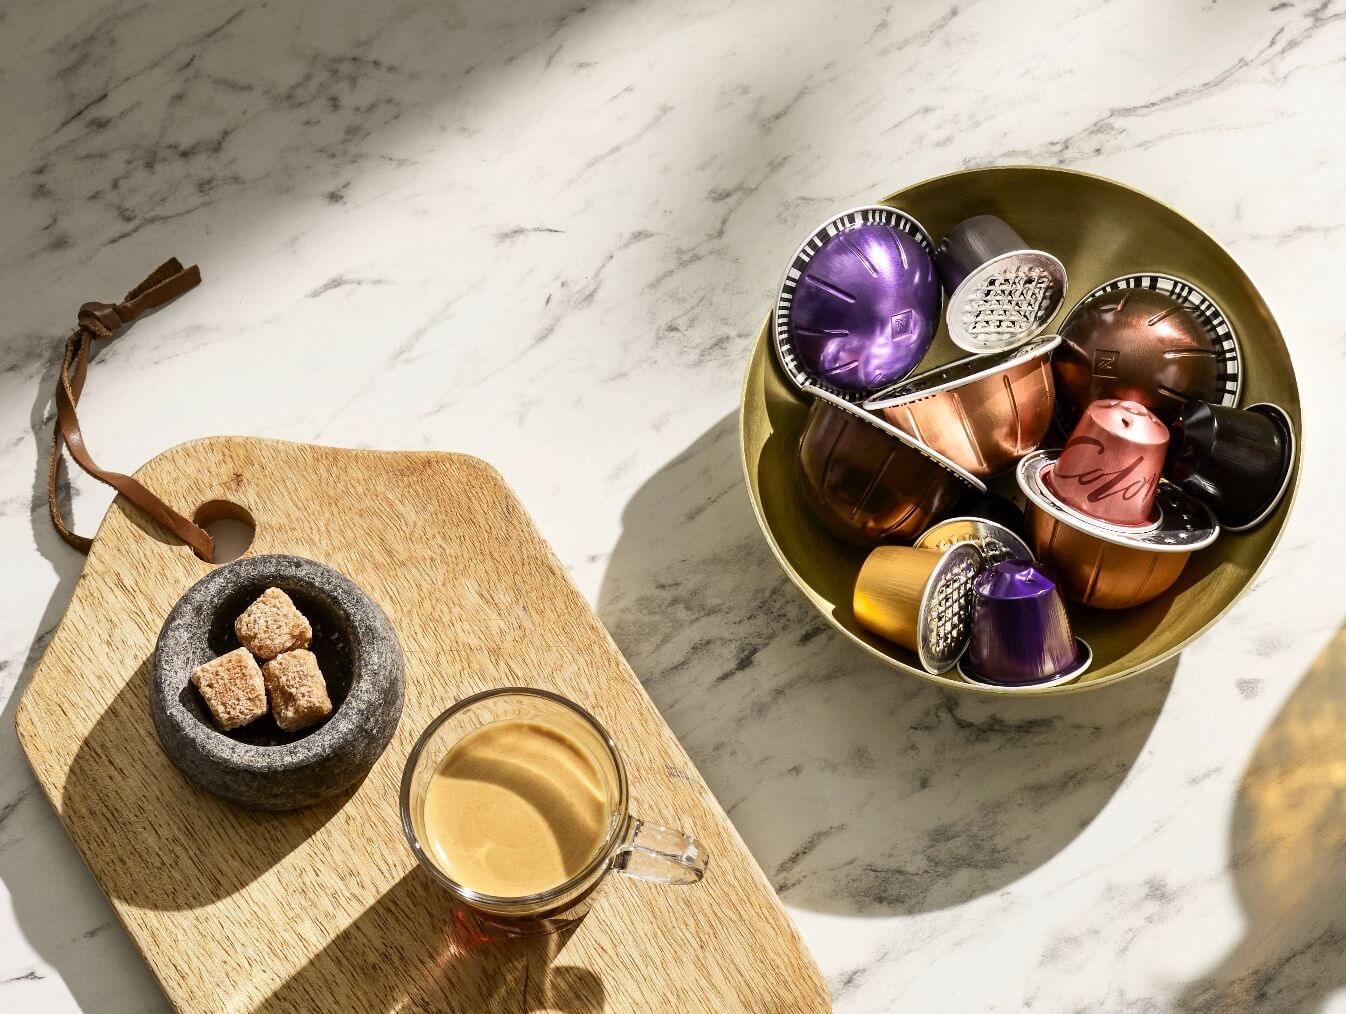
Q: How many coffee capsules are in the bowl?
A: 11